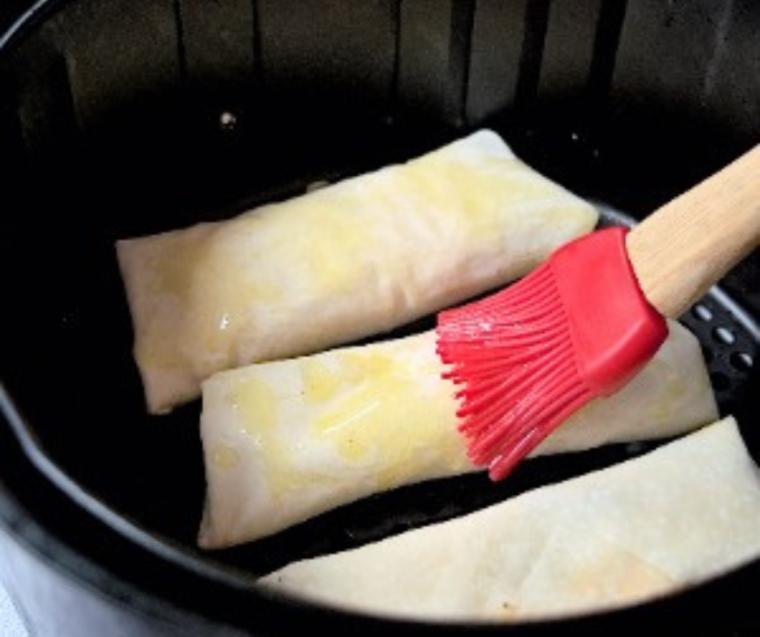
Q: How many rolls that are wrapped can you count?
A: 3